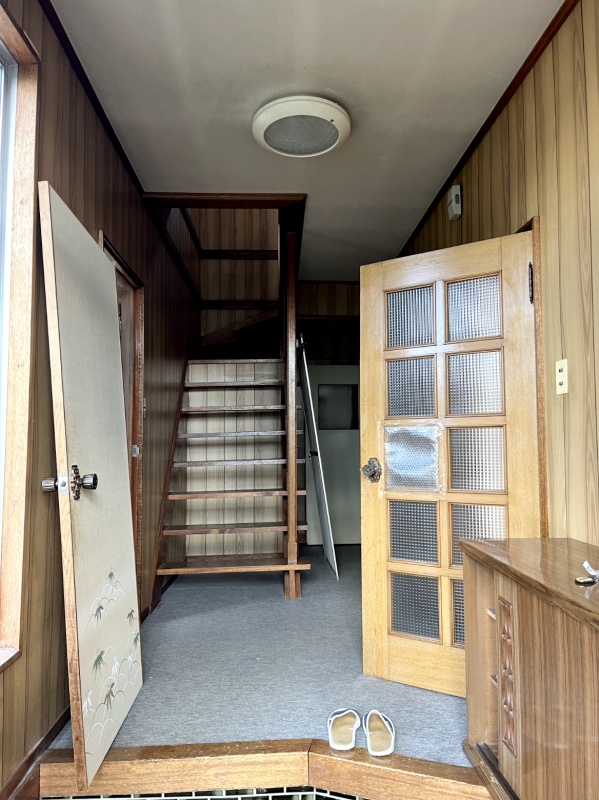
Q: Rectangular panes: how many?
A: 10